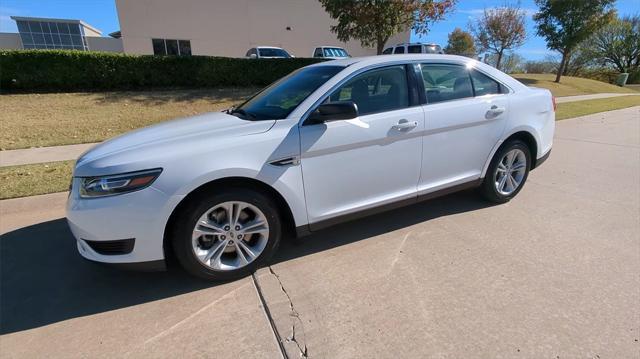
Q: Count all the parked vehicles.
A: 4